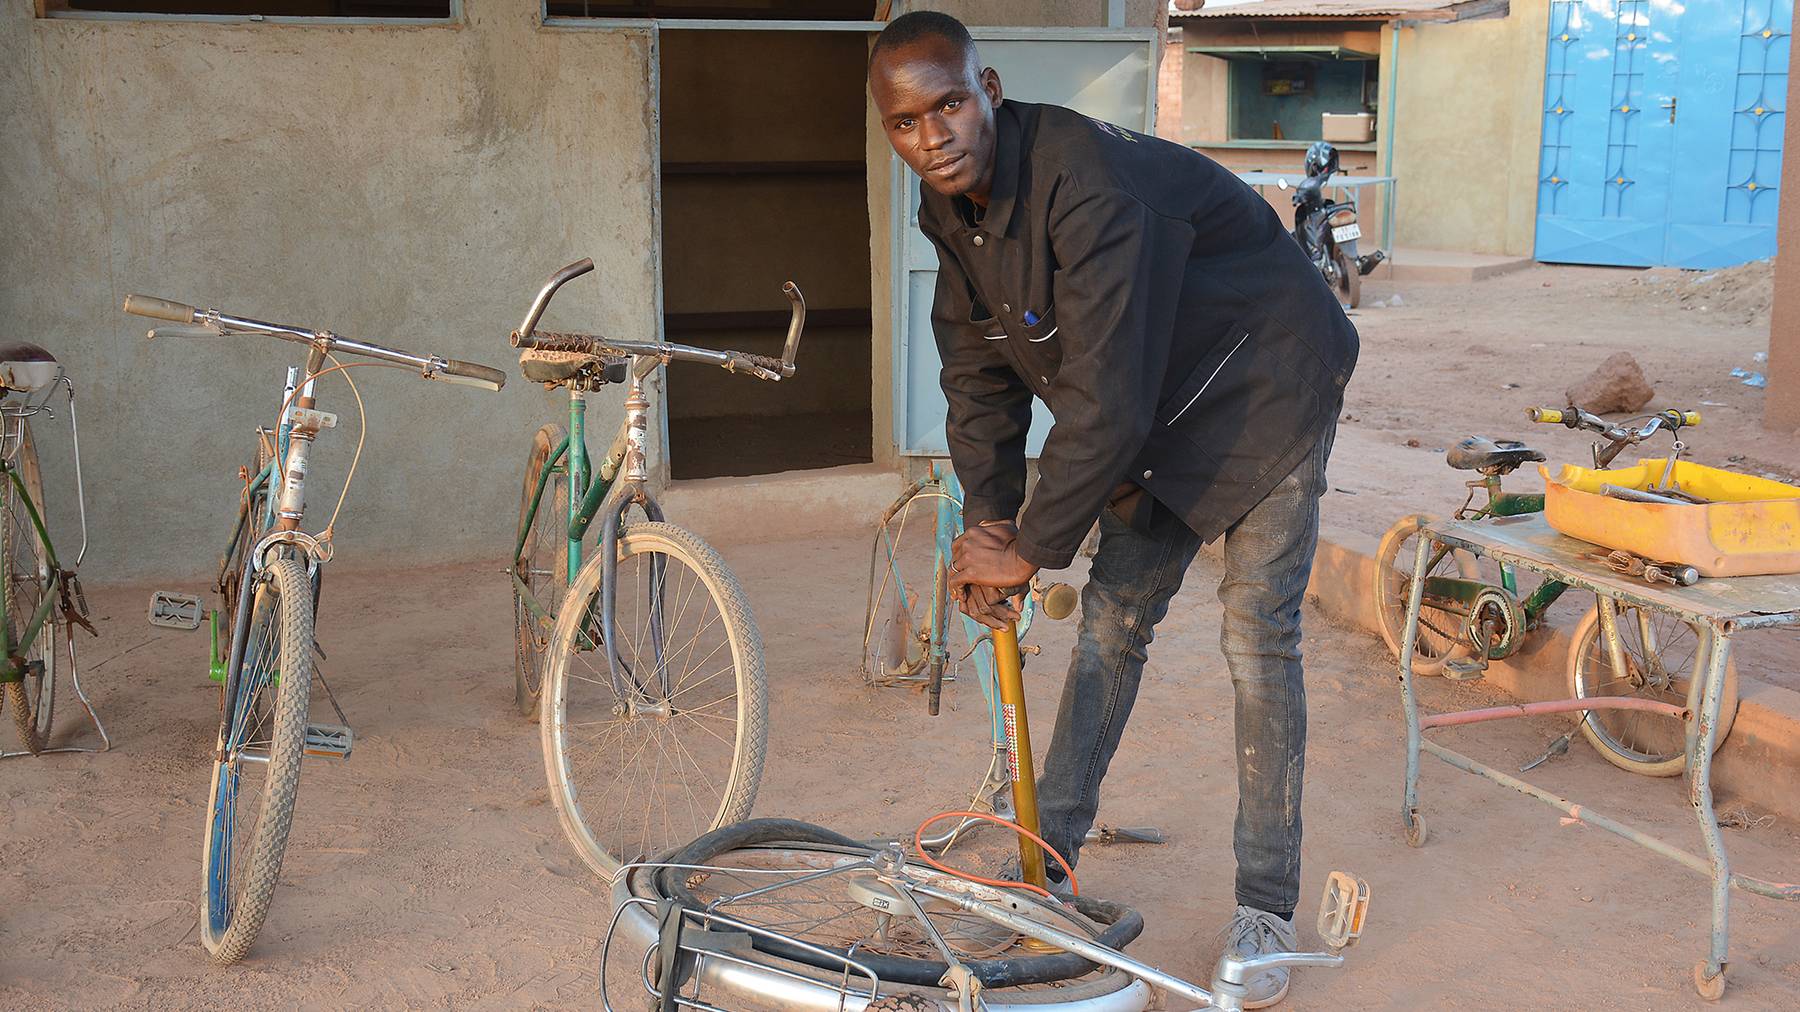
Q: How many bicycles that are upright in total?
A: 4